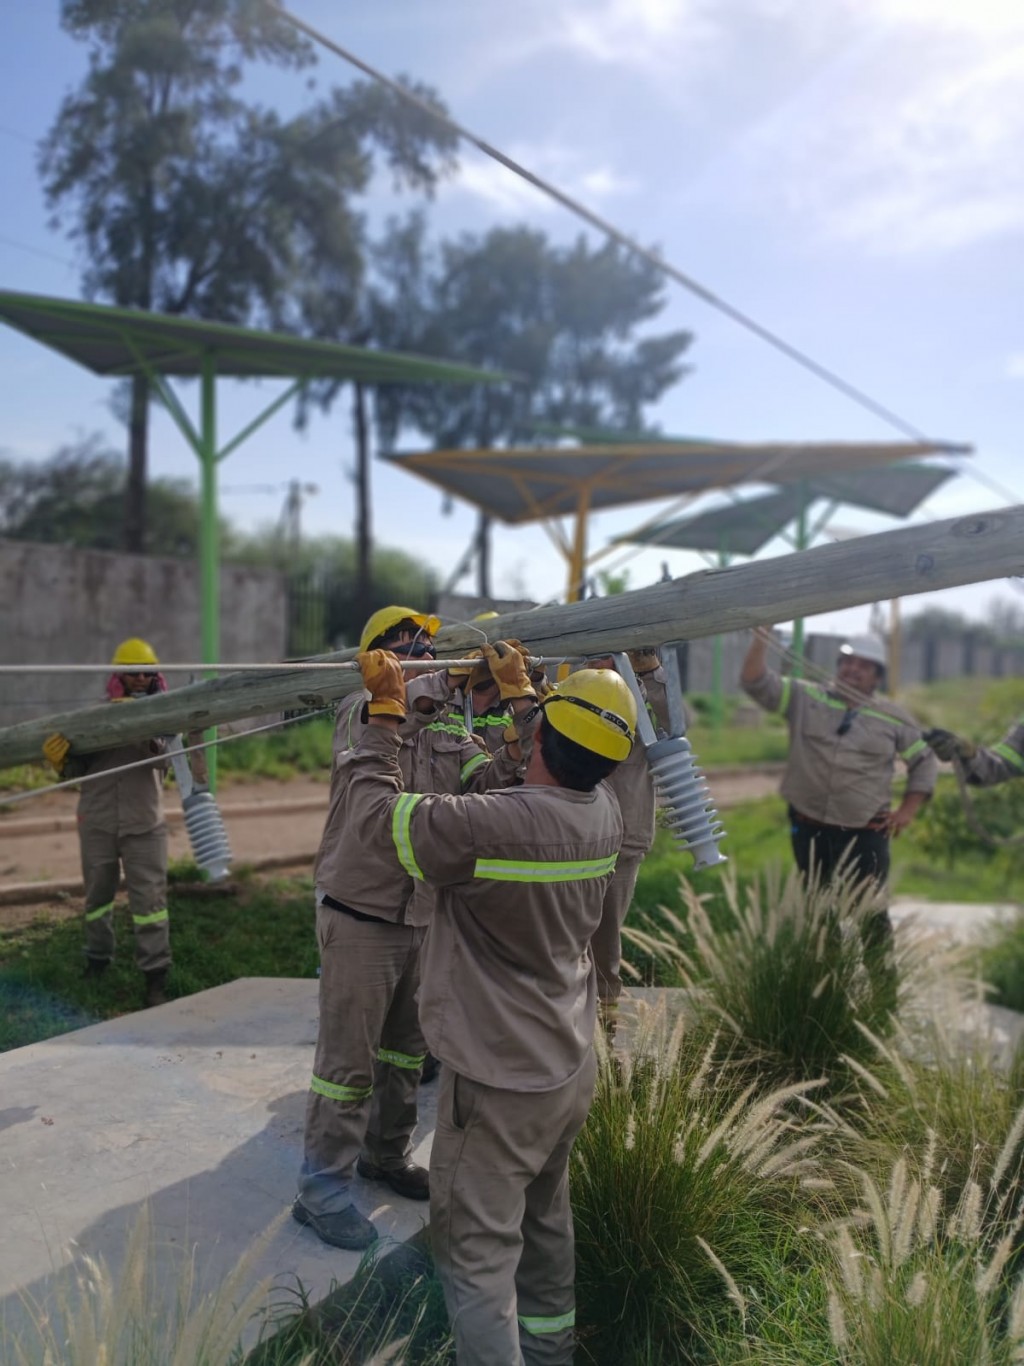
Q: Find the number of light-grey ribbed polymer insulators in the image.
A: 2